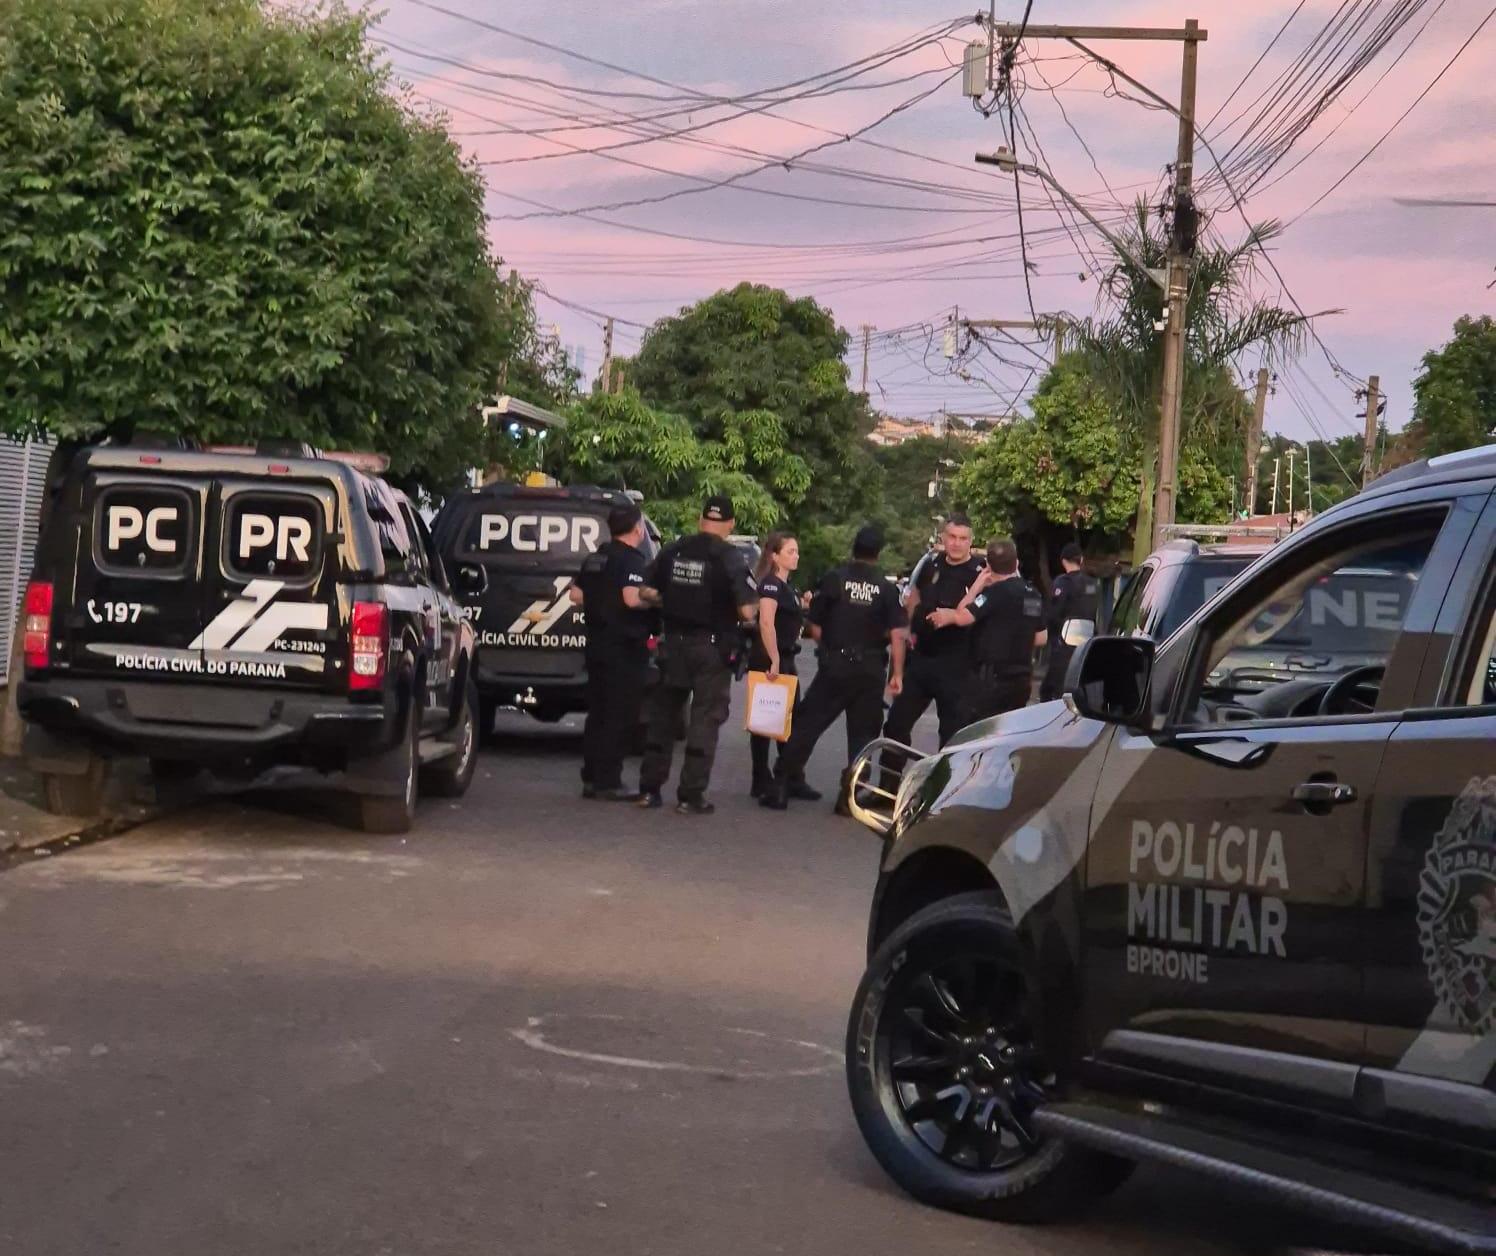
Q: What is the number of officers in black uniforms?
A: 7